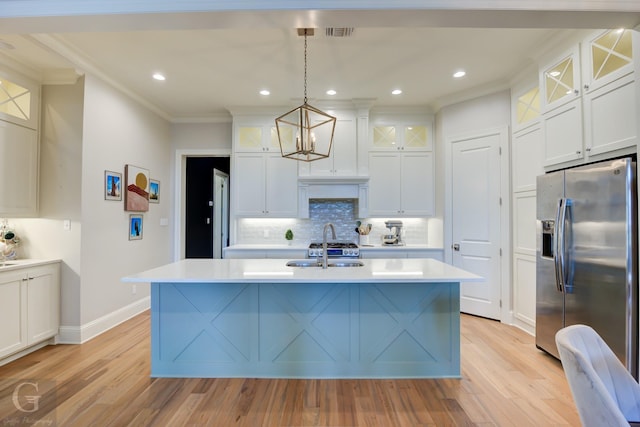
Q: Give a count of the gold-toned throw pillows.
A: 0